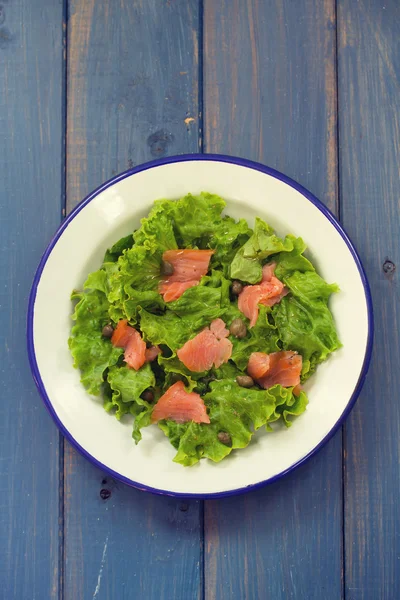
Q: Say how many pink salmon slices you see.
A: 6